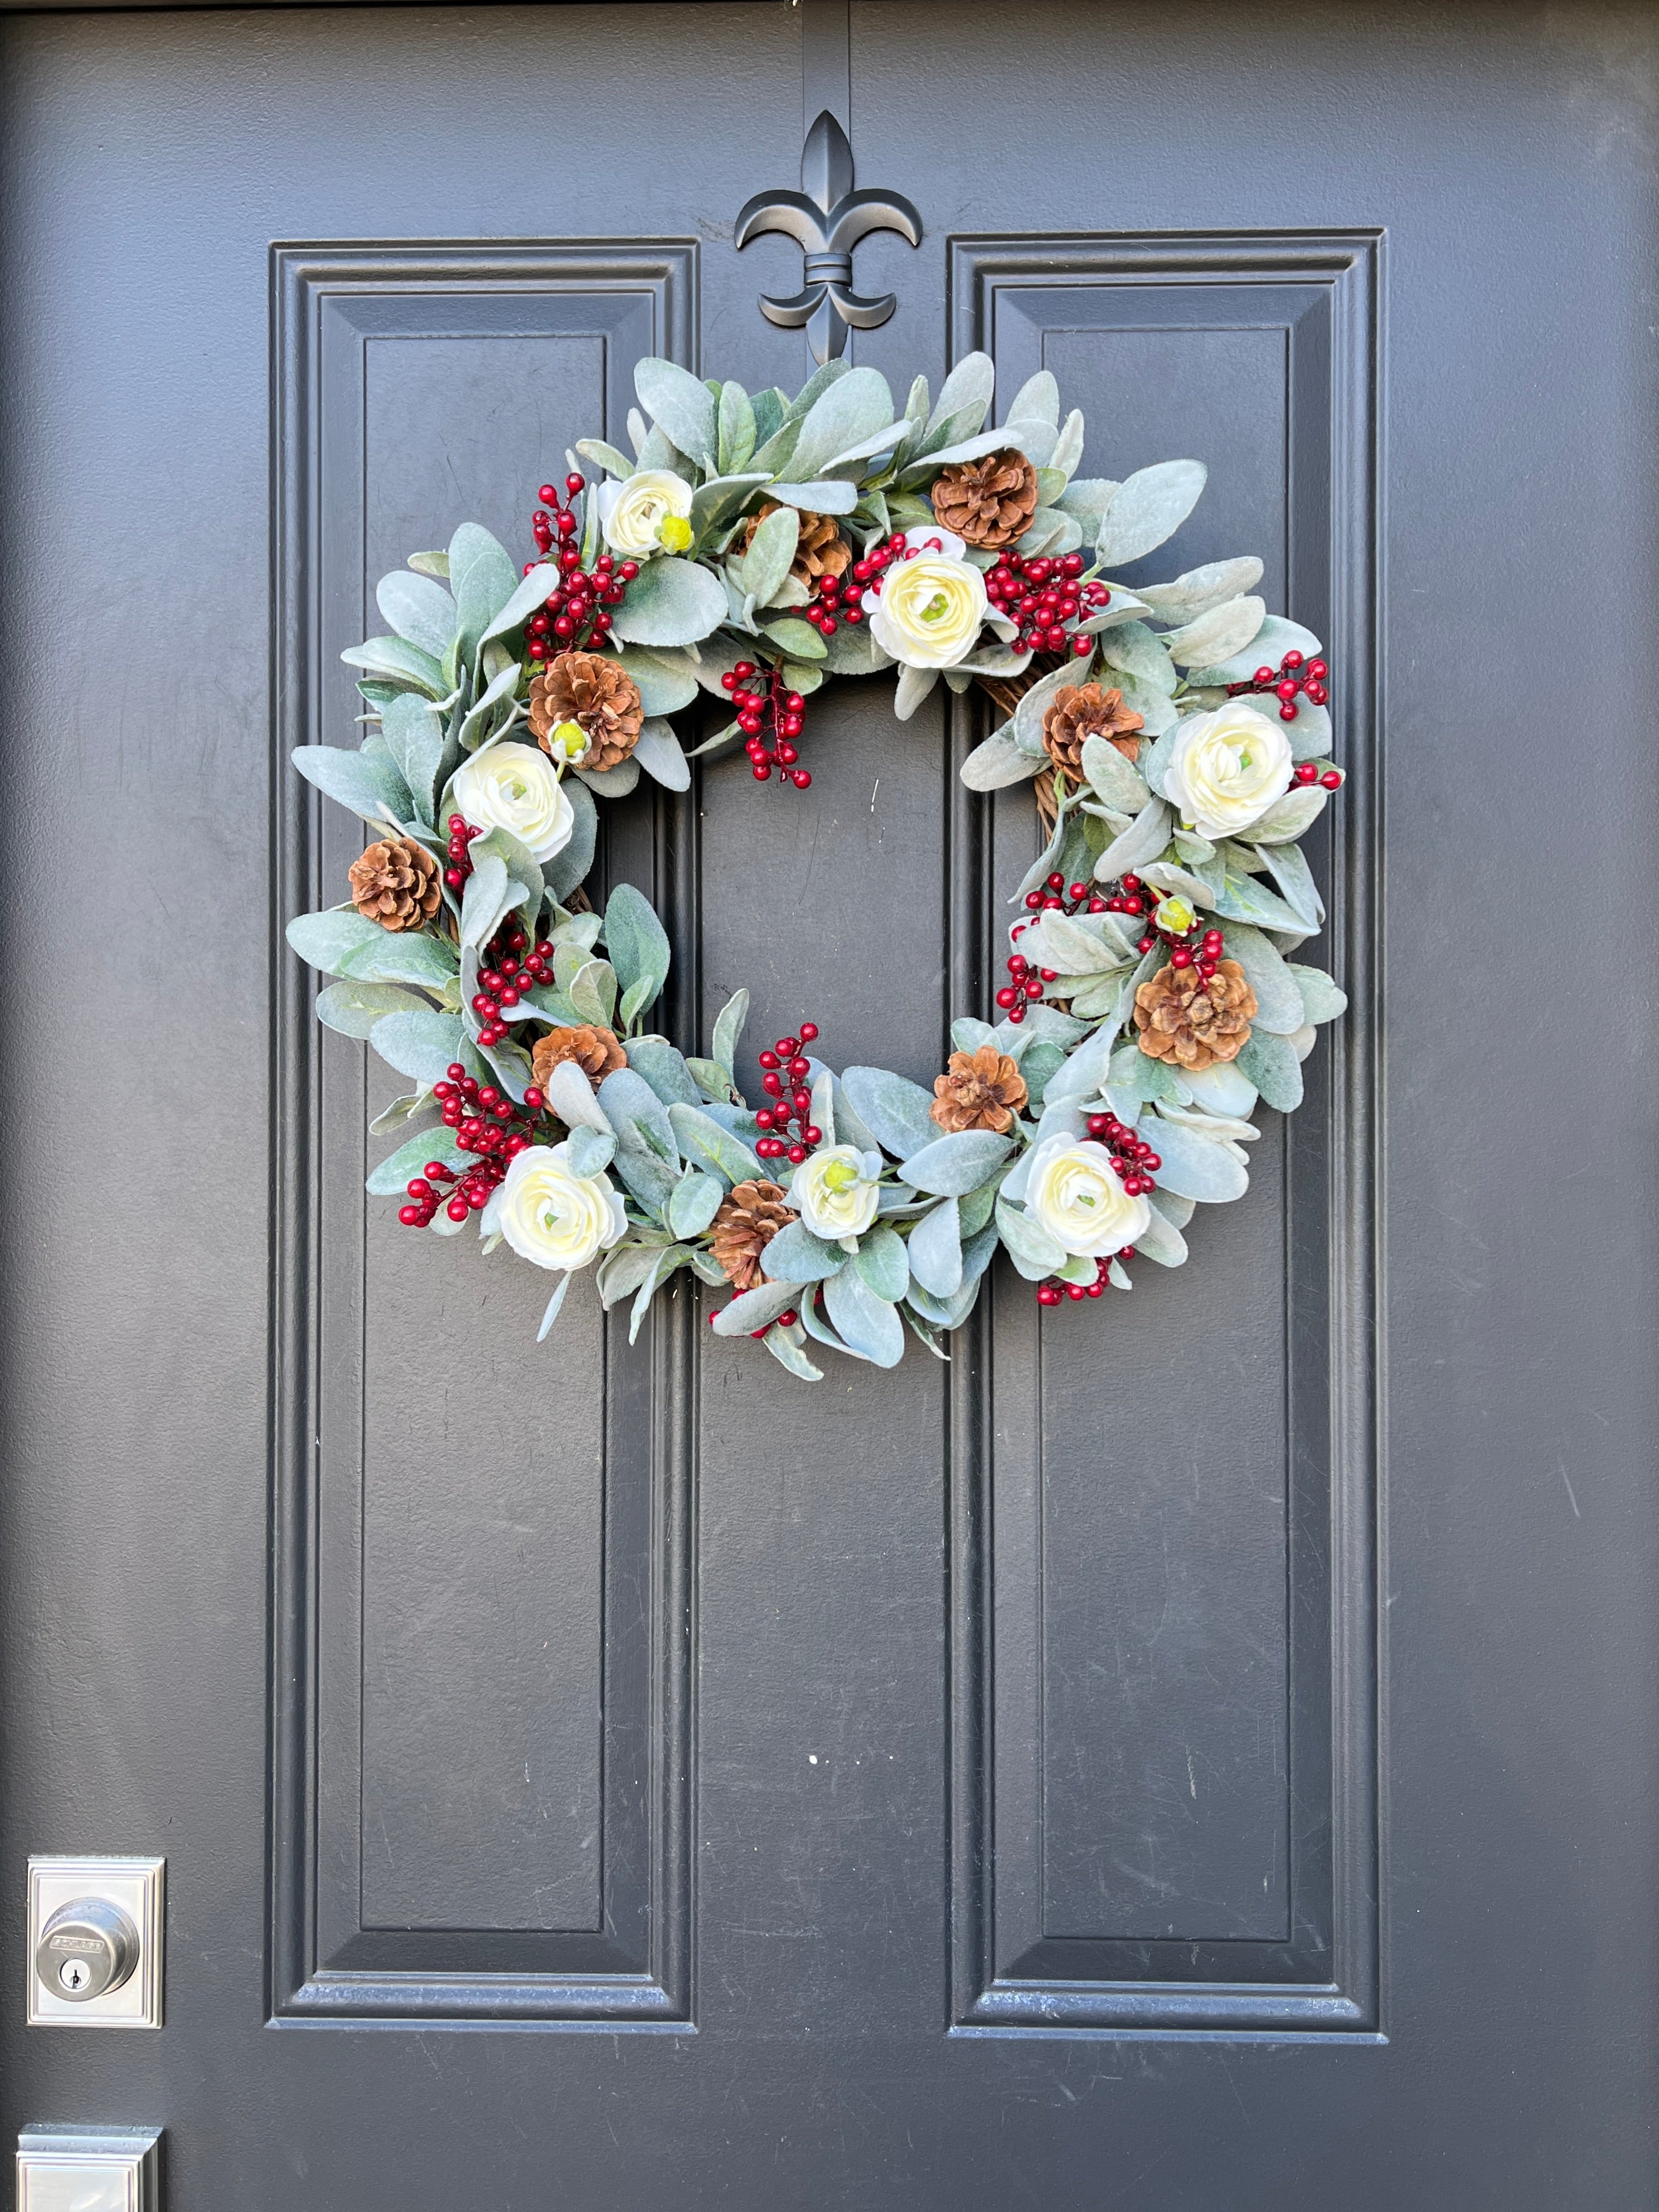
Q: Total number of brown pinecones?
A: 9